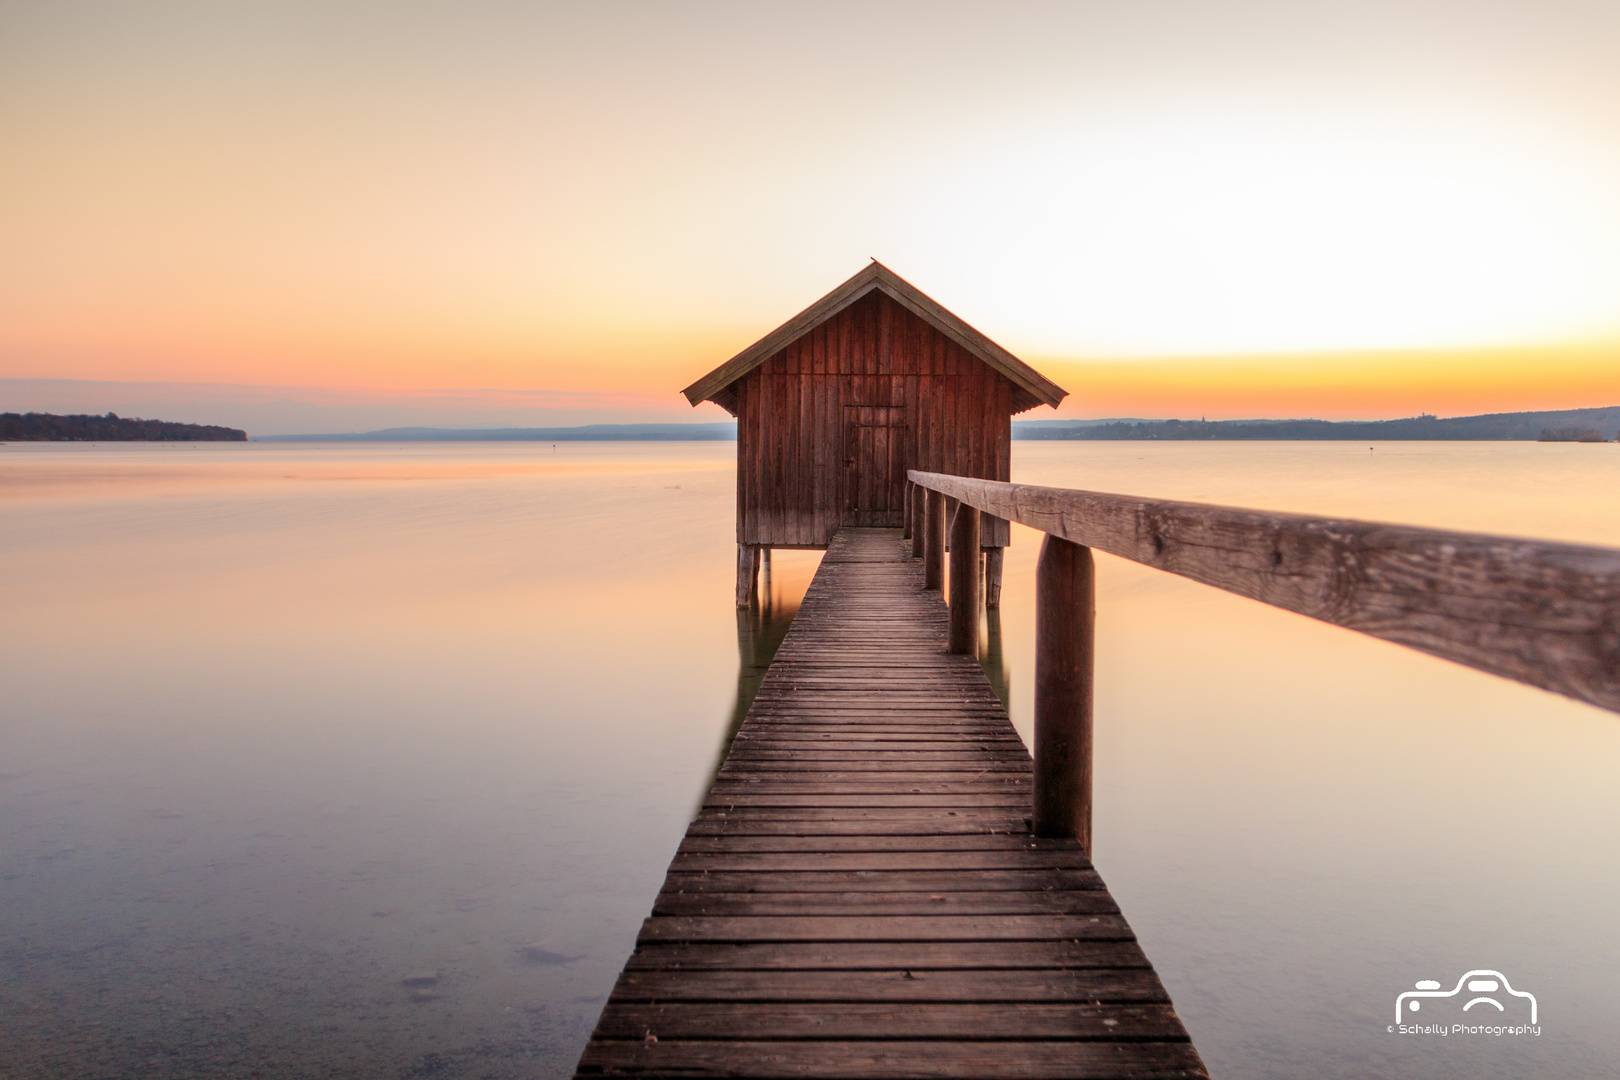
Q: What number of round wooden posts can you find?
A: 5